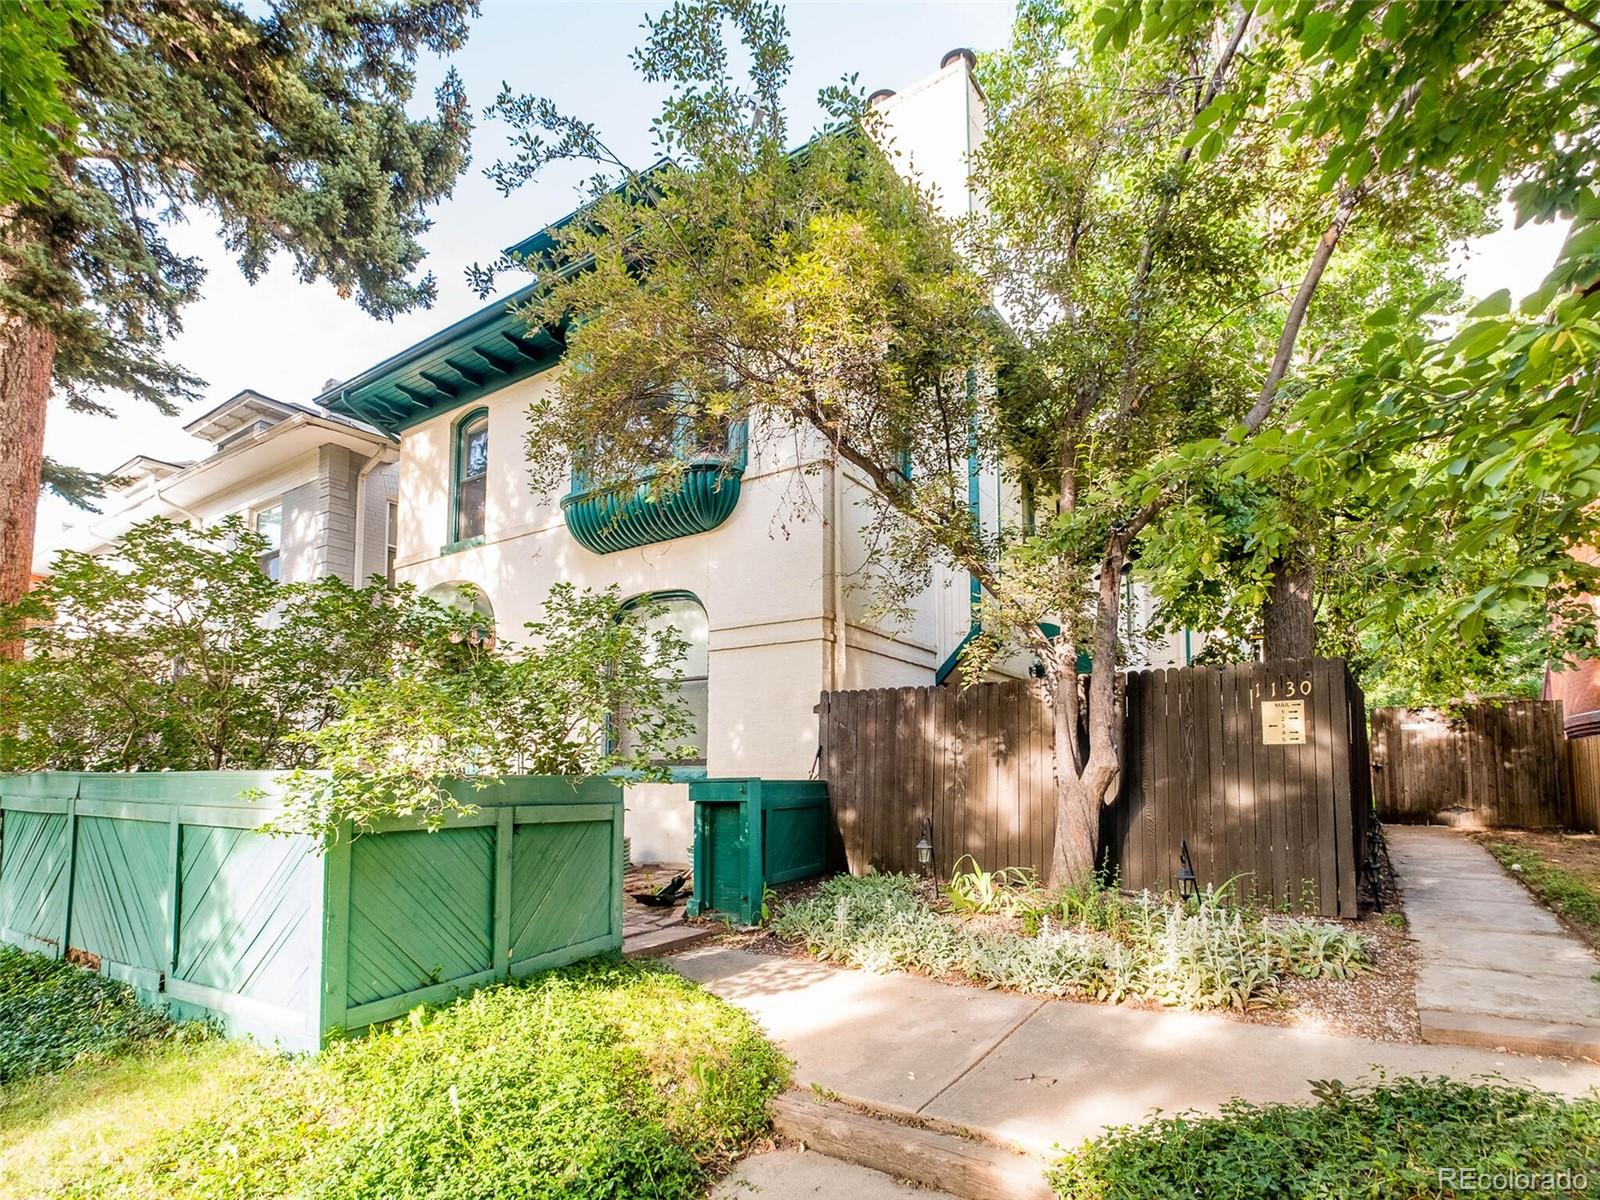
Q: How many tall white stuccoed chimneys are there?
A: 1